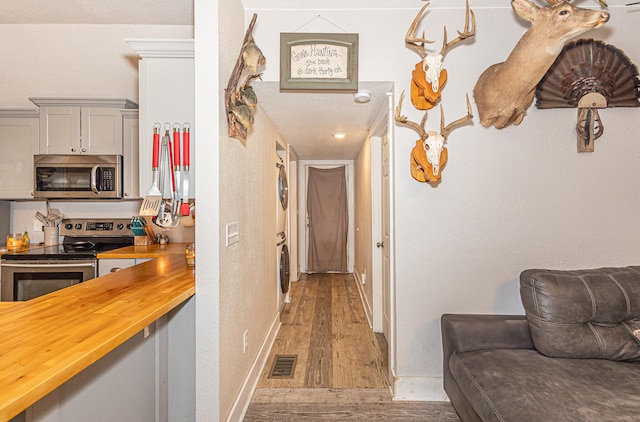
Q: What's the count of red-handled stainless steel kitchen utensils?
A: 4